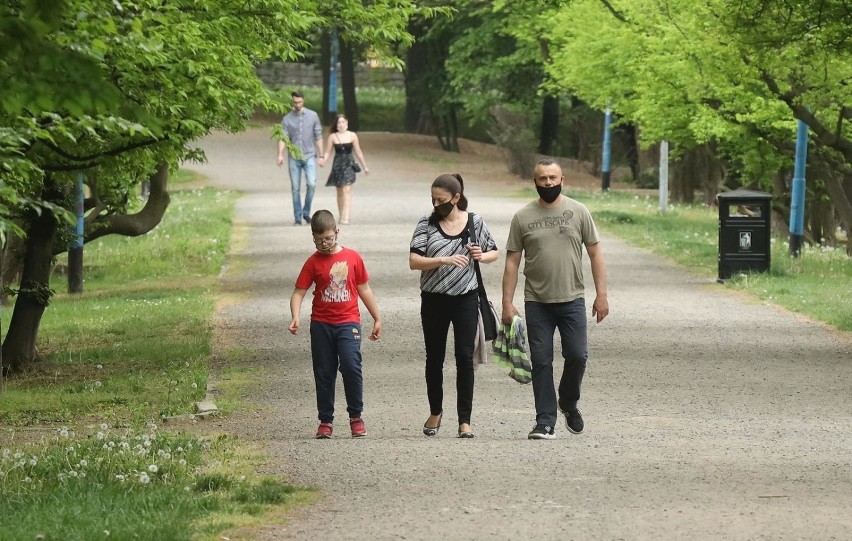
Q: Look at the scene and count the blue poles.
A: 4